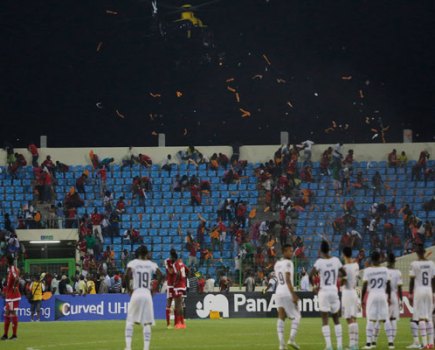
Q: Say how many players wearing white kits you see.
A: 7